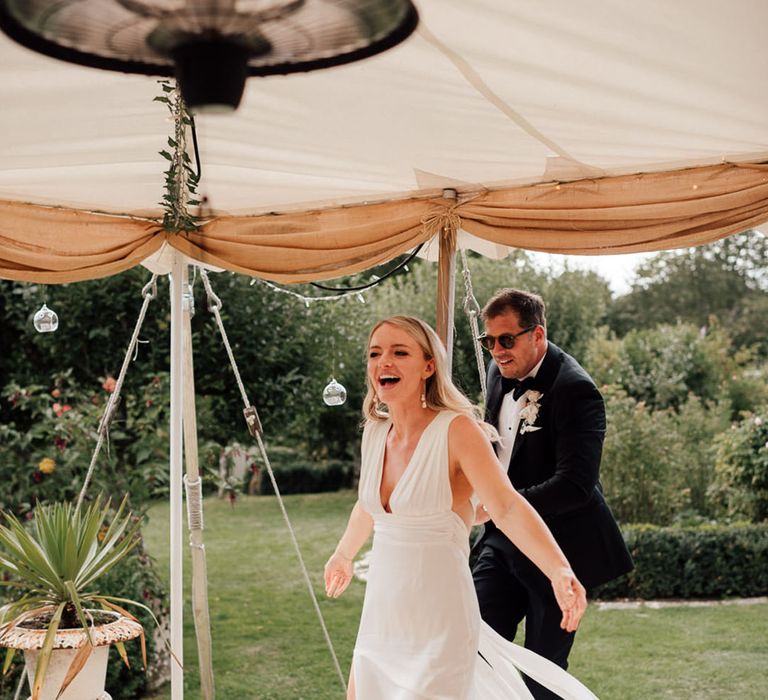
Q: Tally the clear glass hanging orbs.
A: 2